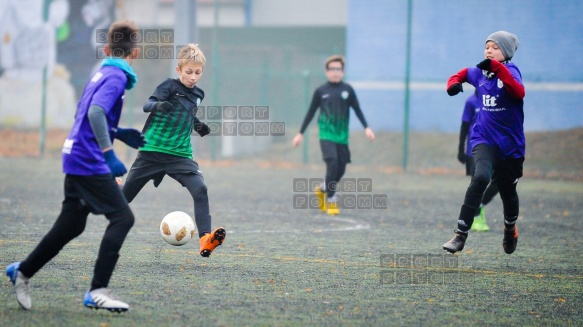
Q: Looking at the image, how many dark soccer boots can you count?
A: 2